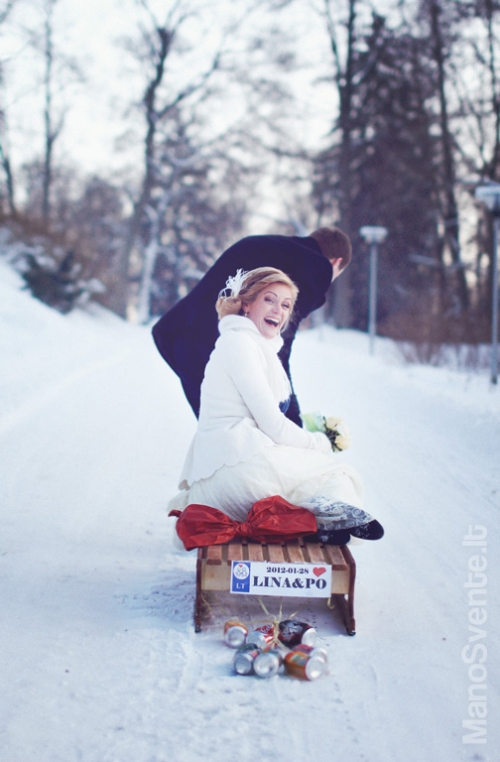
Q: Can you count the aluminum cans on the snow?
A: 7